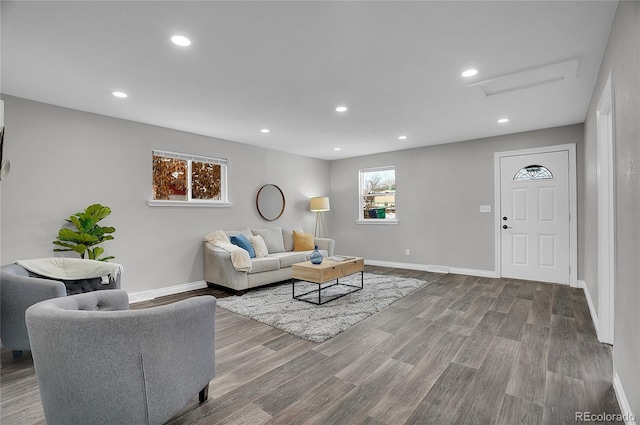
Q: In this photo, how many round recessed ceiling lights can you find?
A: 8